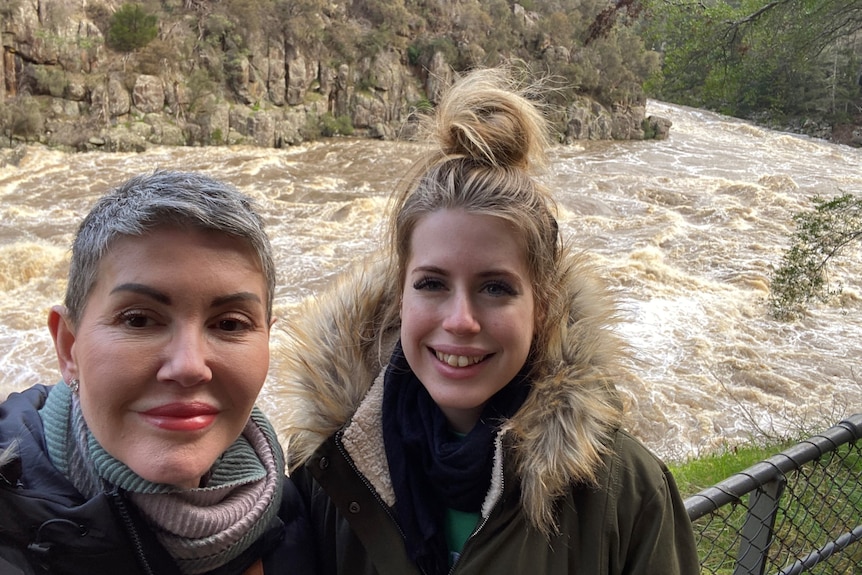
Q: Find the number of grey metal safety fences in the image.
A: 1